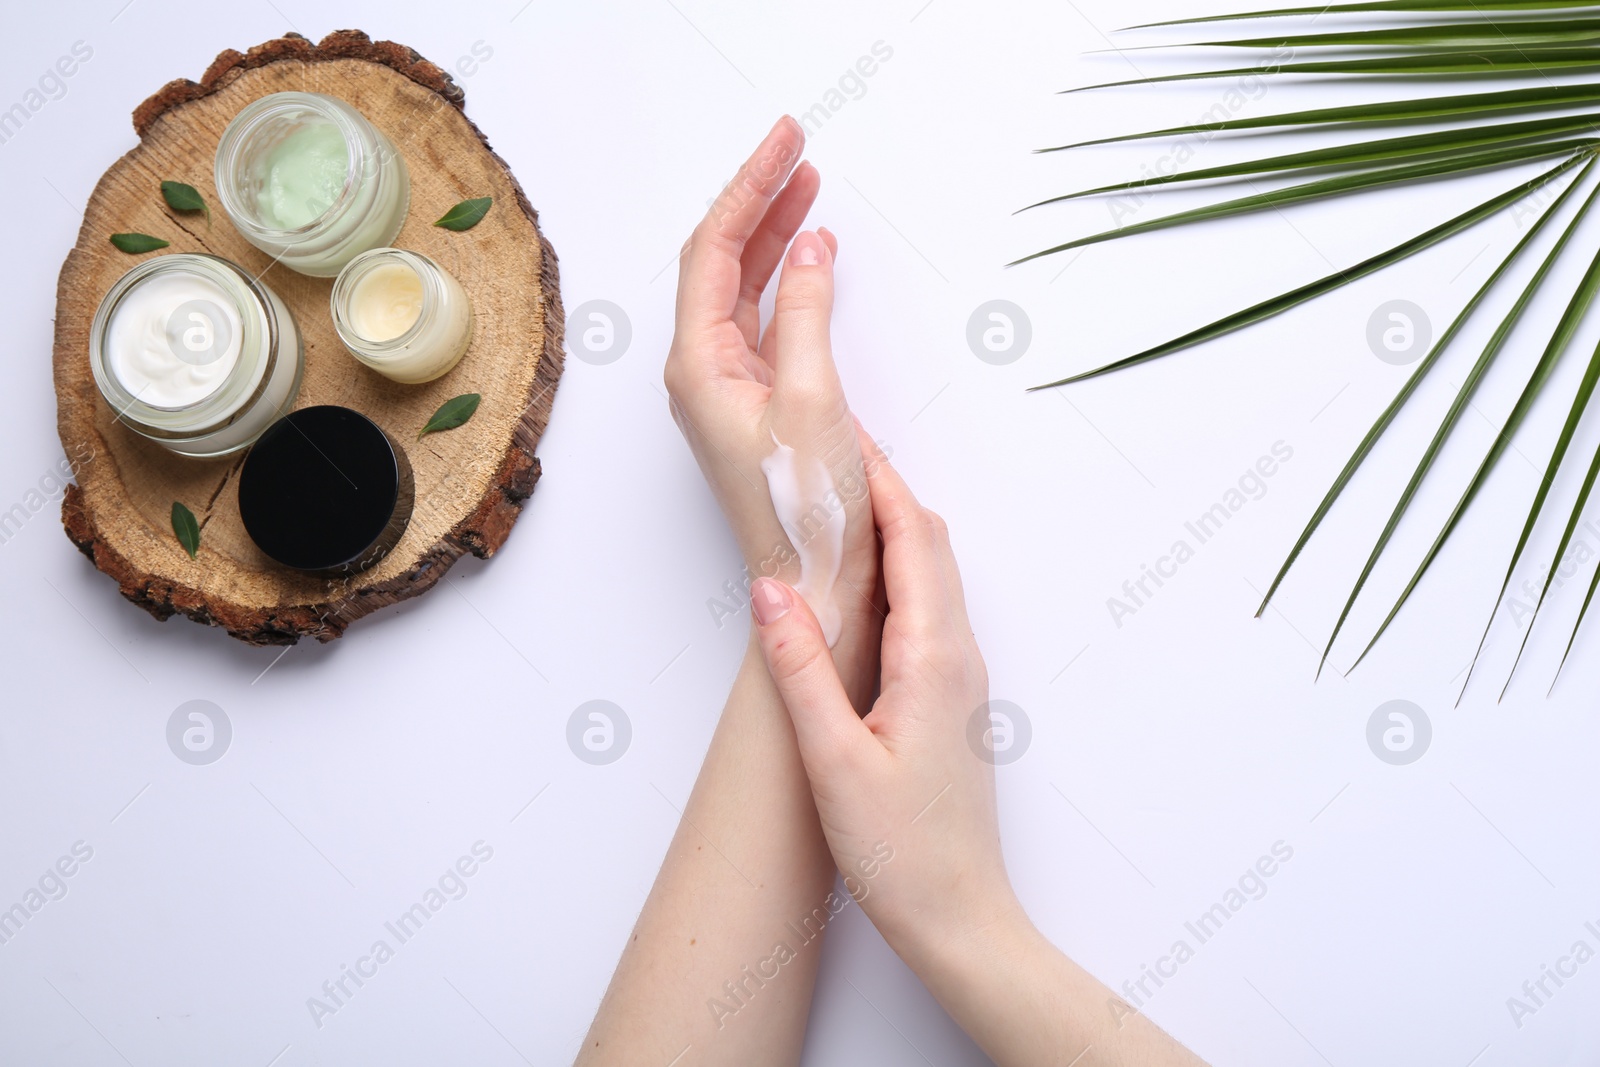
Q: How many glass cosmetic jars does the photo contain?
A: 3